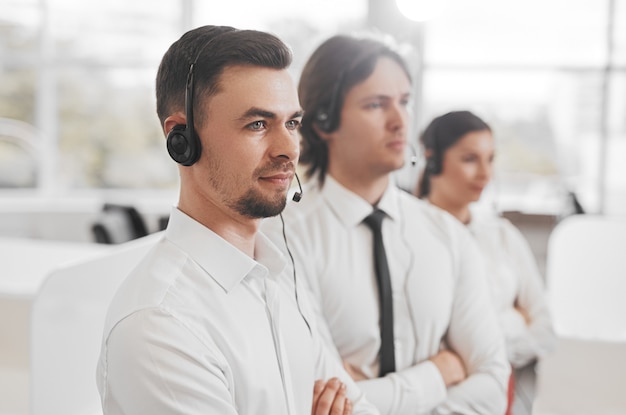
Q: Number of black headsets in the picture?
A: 3